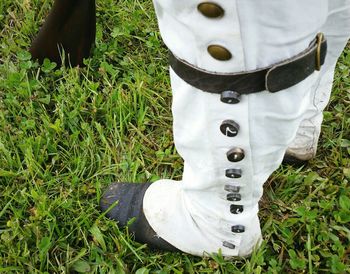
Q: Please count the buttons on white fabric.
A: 11